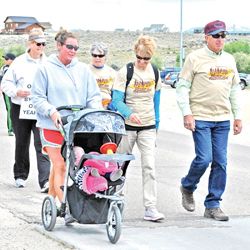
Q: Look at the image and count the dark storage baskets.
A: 1